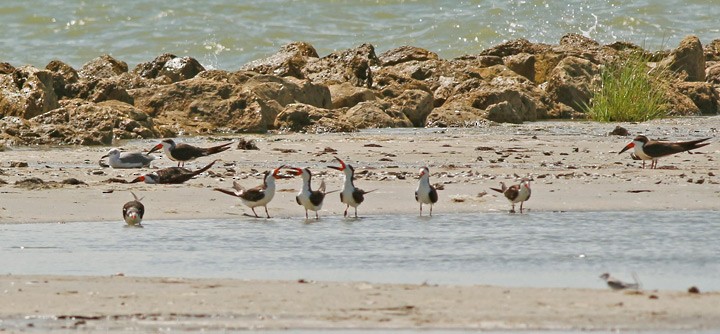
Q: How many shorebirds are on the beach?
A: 11